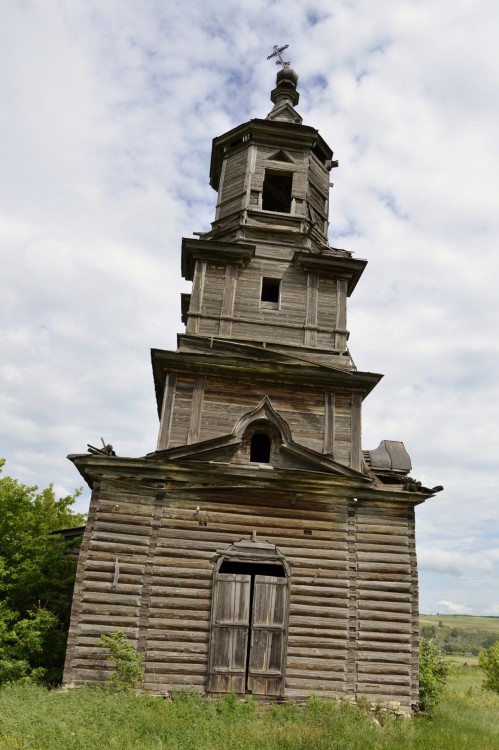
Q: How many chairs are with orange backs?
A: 0